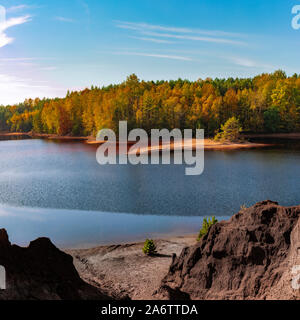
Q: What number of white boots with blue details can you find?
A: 0